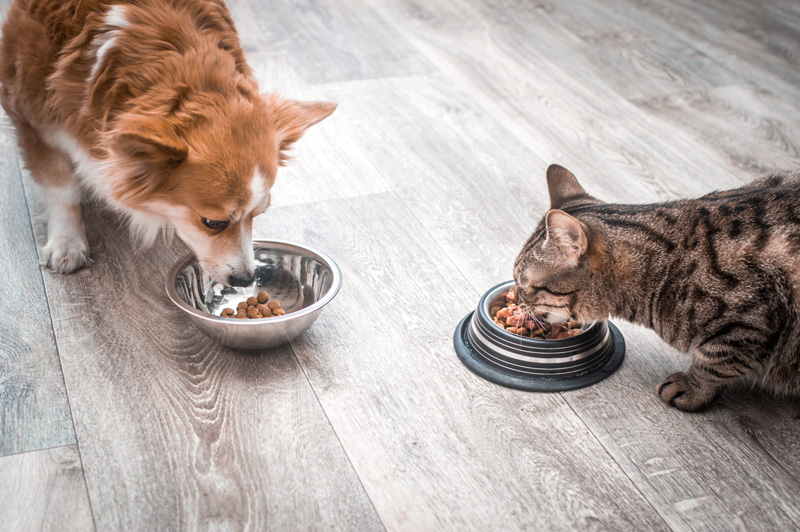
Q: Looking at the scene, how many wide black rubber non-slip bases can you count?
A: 1